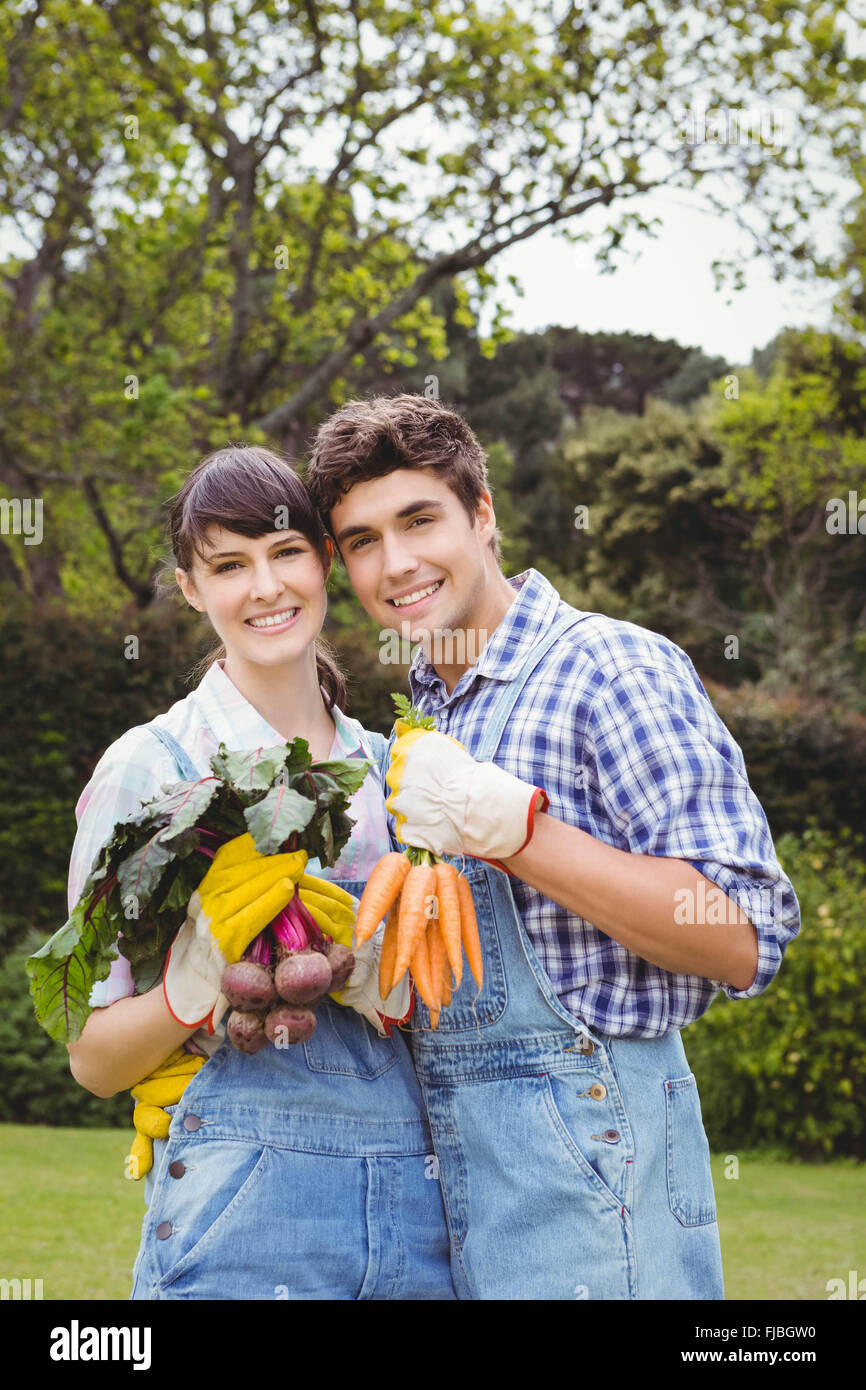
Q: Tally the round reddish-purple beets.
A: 5